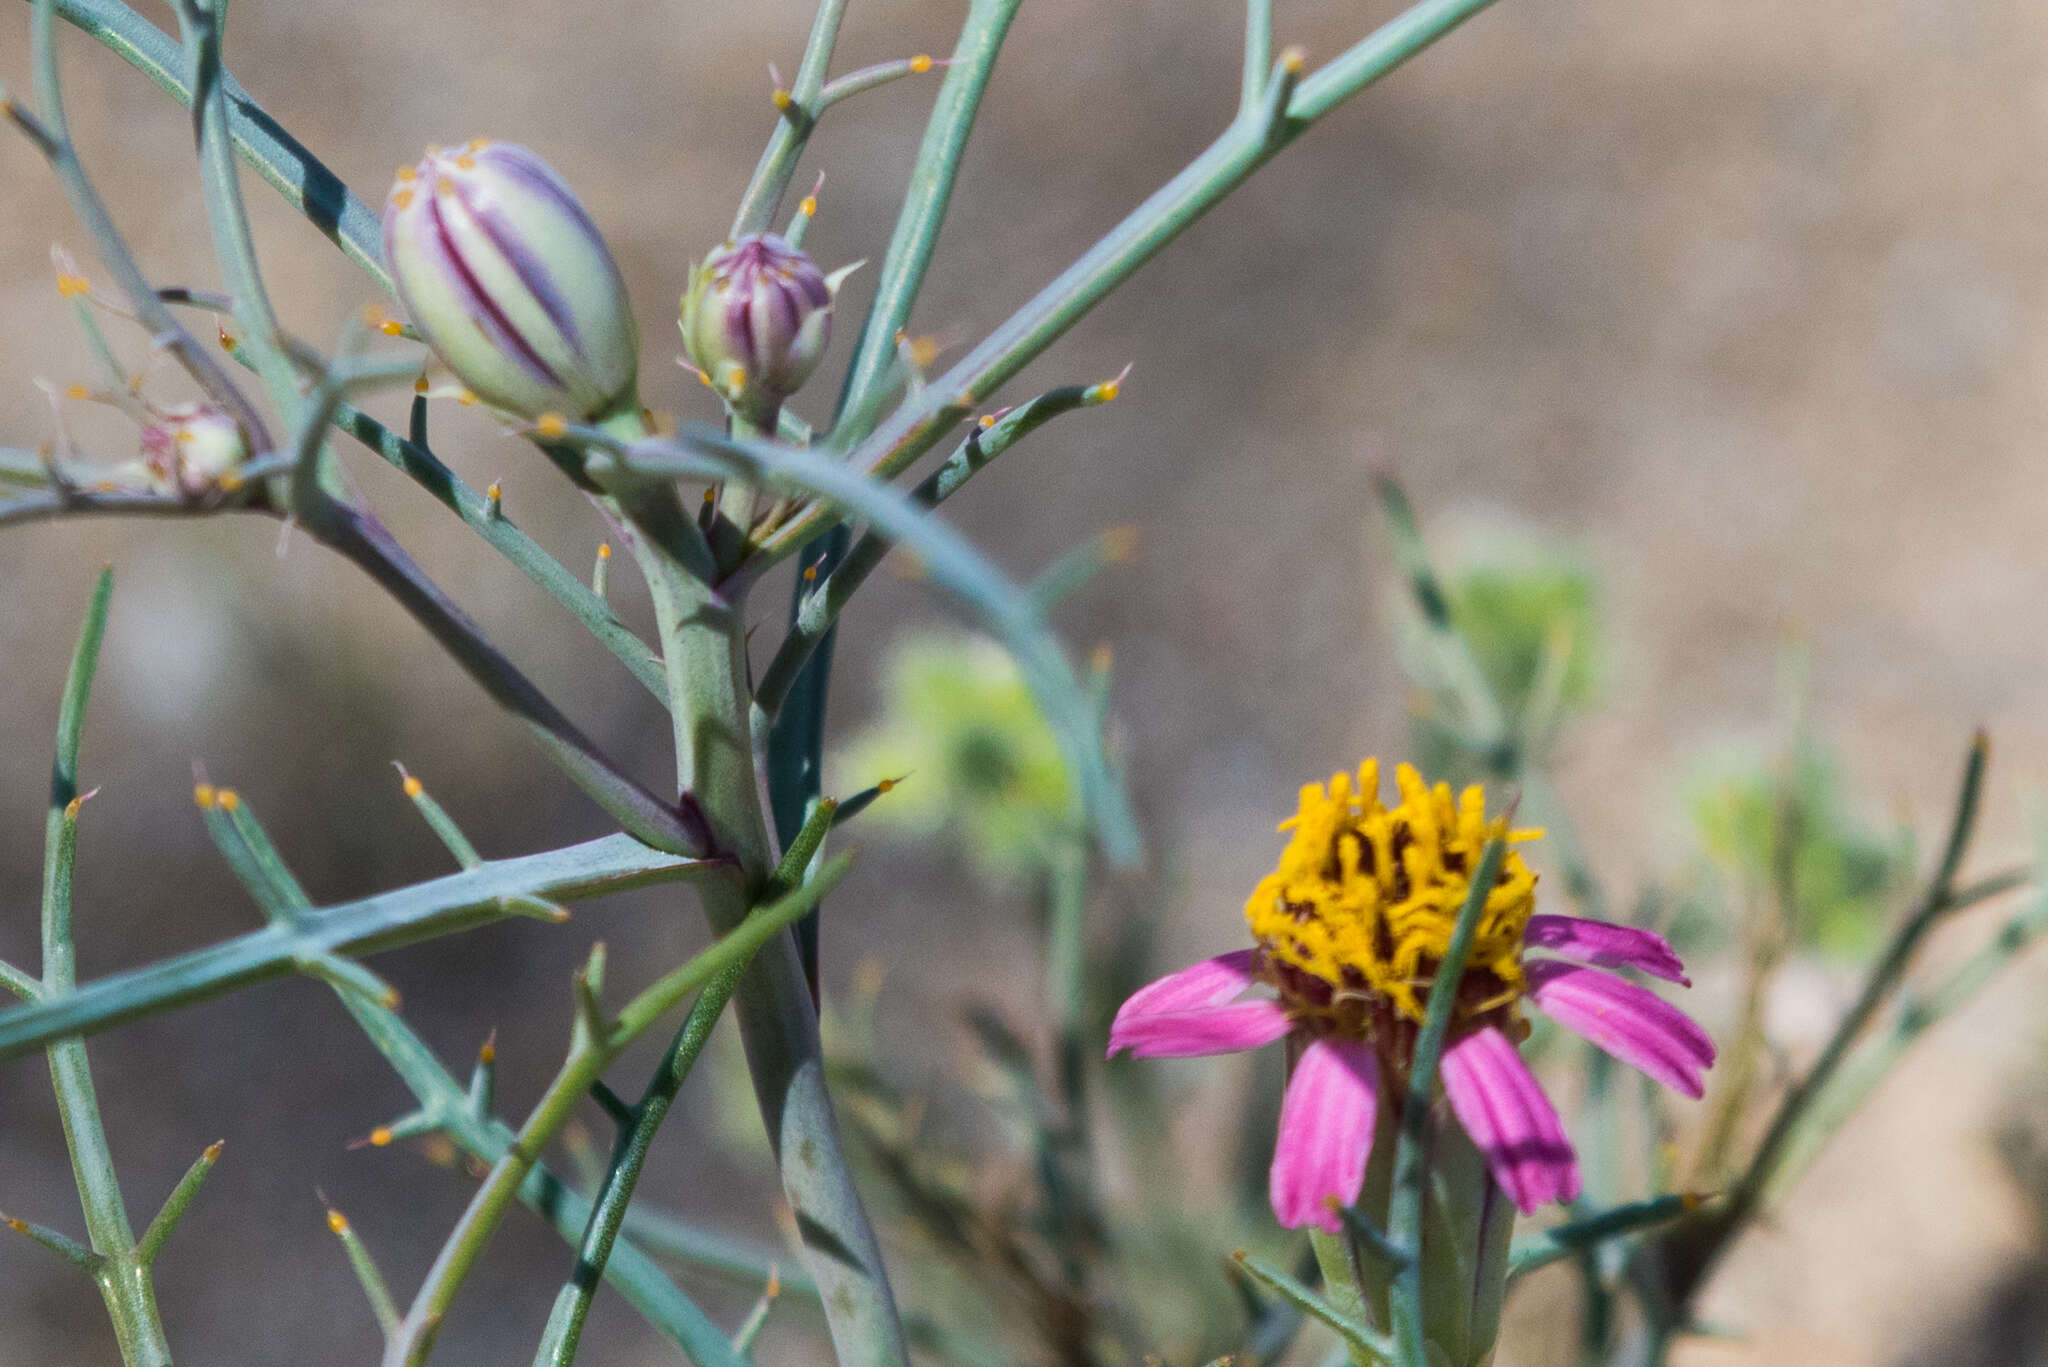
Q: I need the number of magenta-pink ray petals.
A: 6